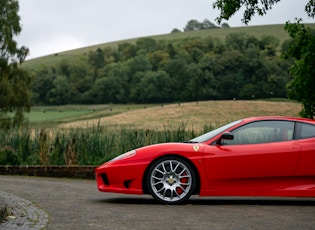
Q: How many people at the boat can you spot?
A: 0